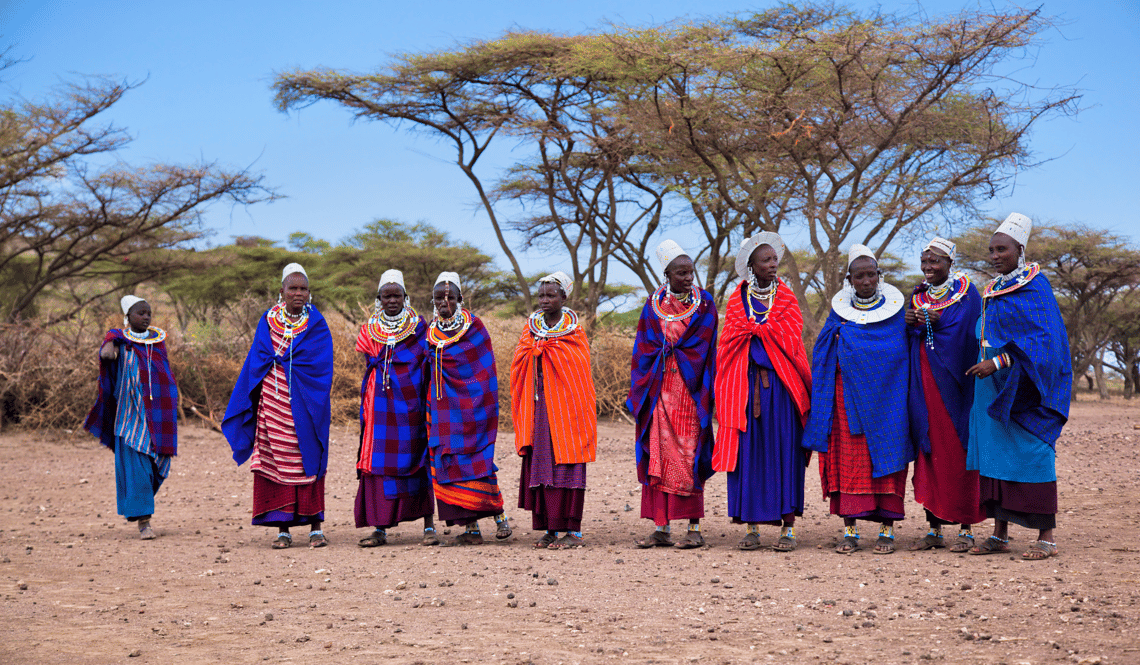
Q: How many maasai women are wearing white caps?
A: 10